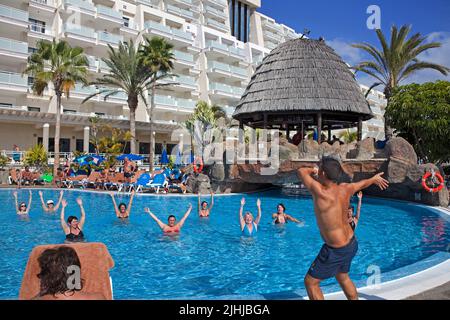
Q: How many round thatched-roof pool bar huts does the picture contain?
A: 1